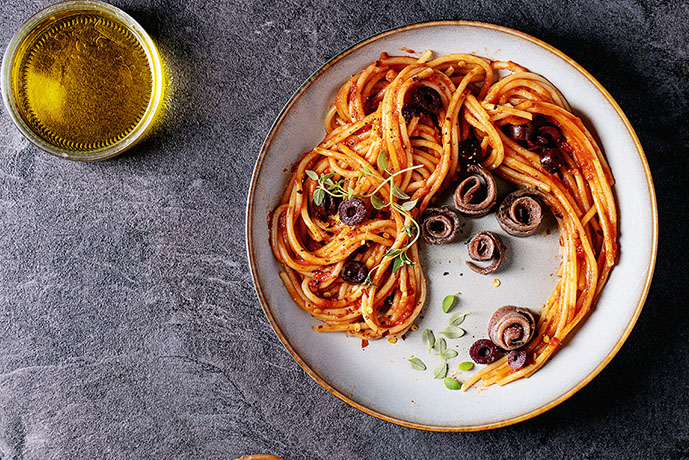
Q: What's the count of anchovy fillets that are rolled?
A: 5